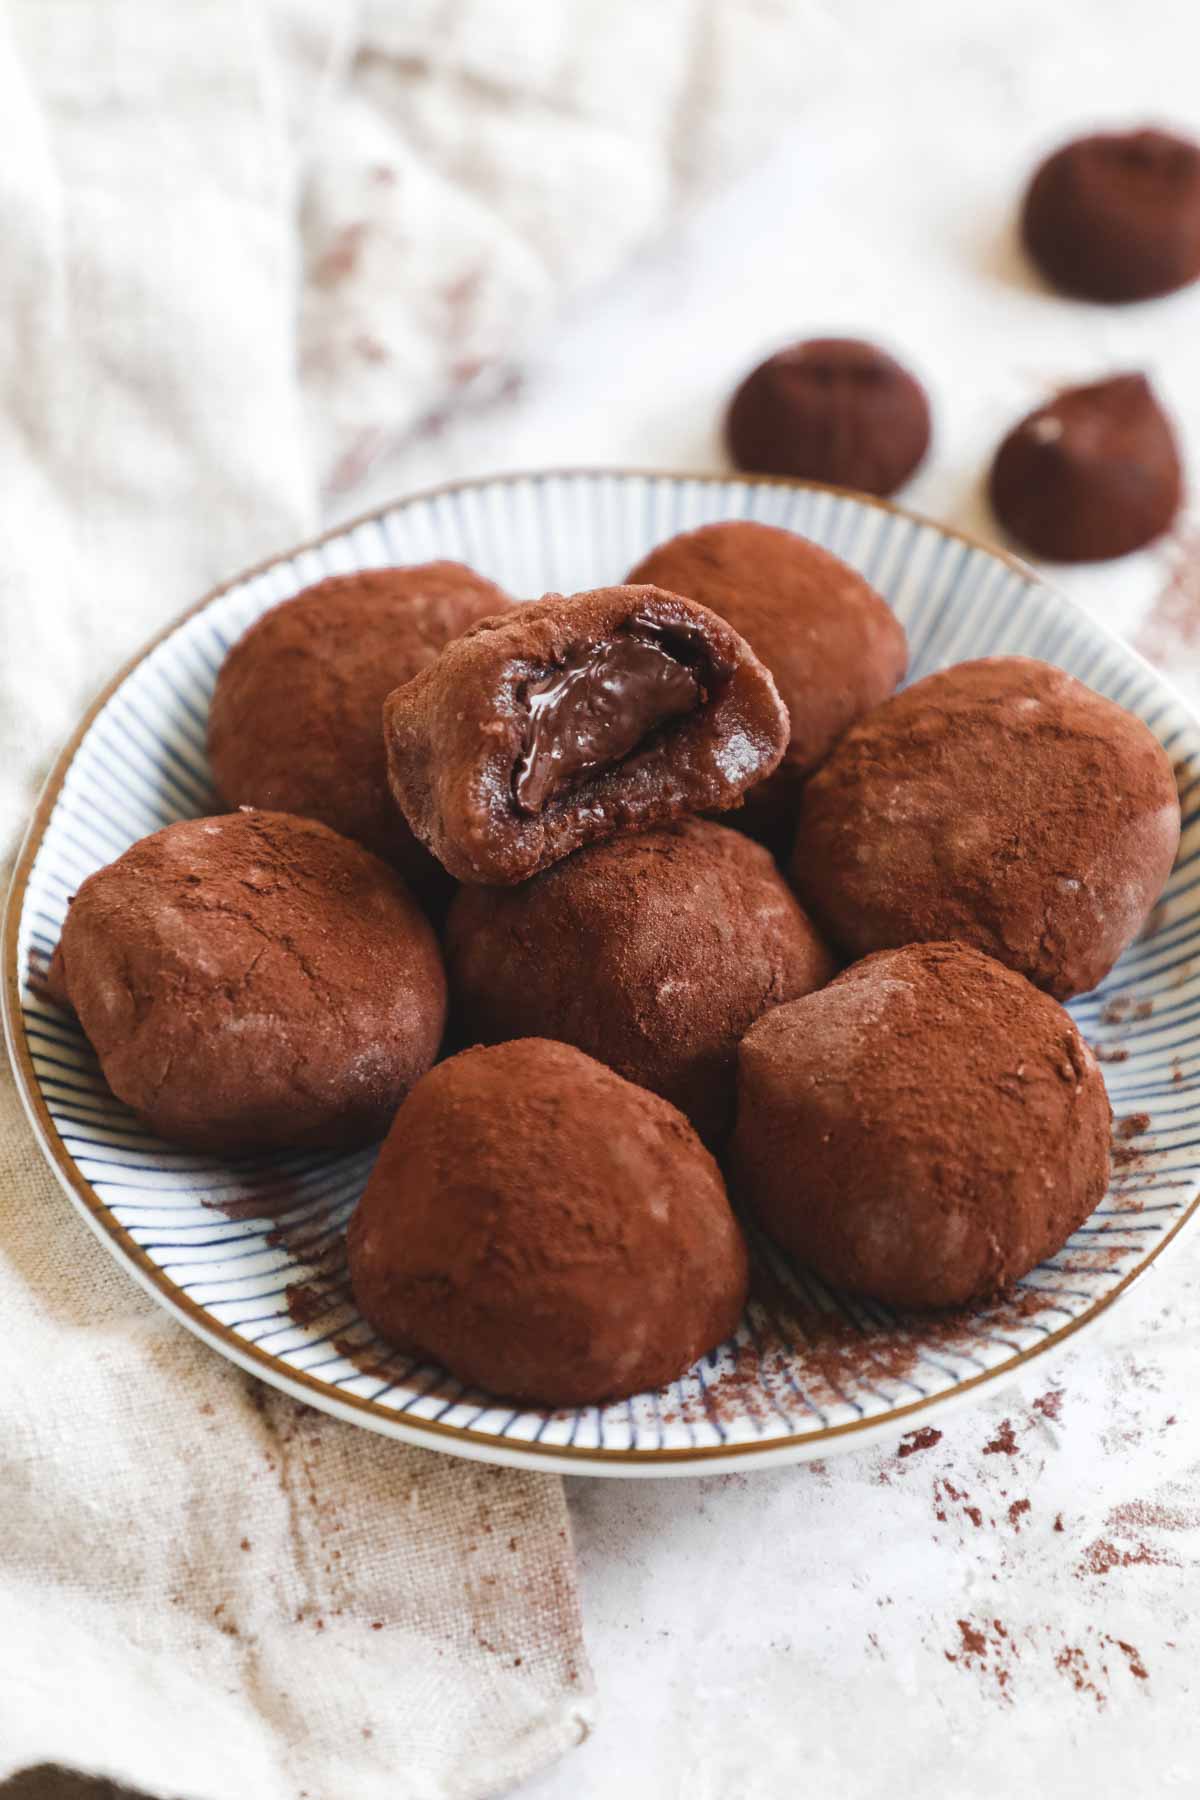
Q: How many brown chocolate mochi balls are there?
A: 8